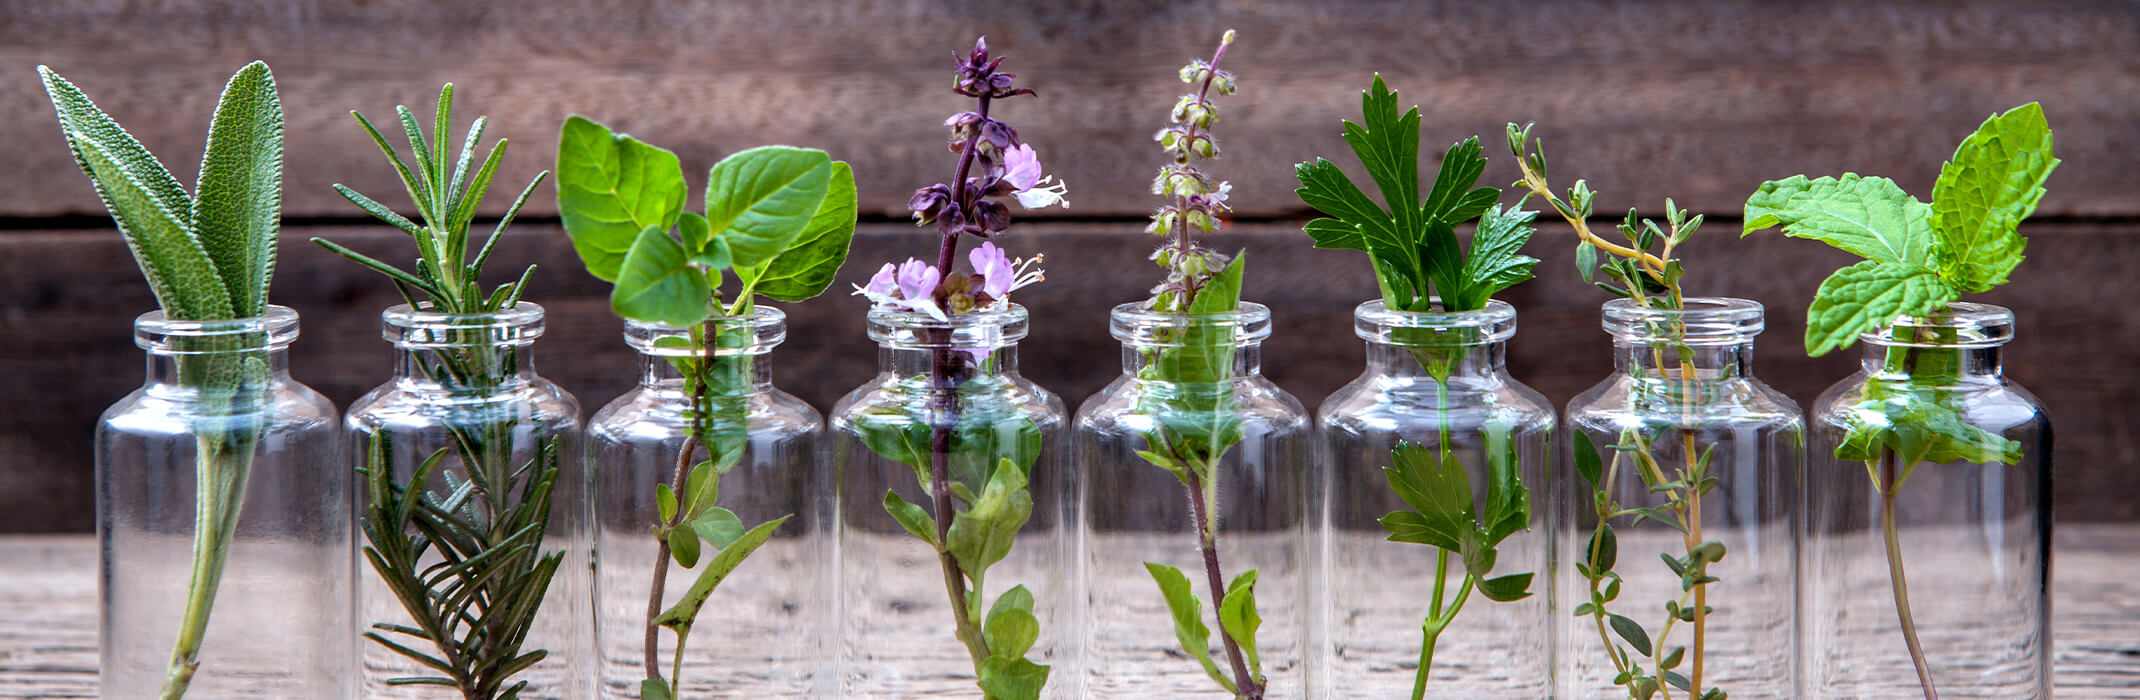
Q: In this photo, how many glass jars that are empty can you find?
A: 0